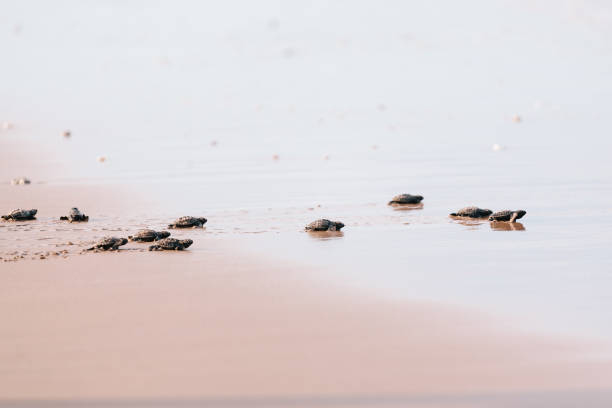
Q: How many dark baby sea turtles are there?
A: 10